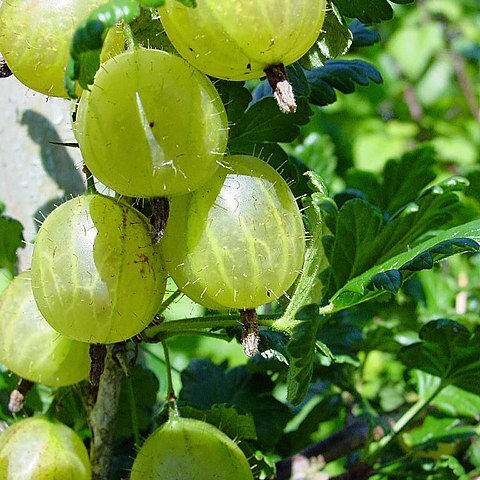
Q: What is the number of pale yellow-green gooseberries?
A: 8